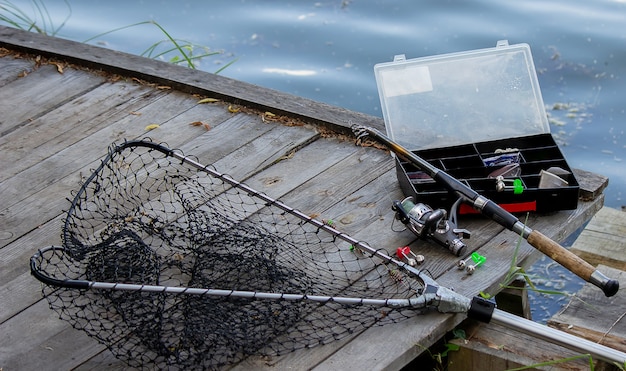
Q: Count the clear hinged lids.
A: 1